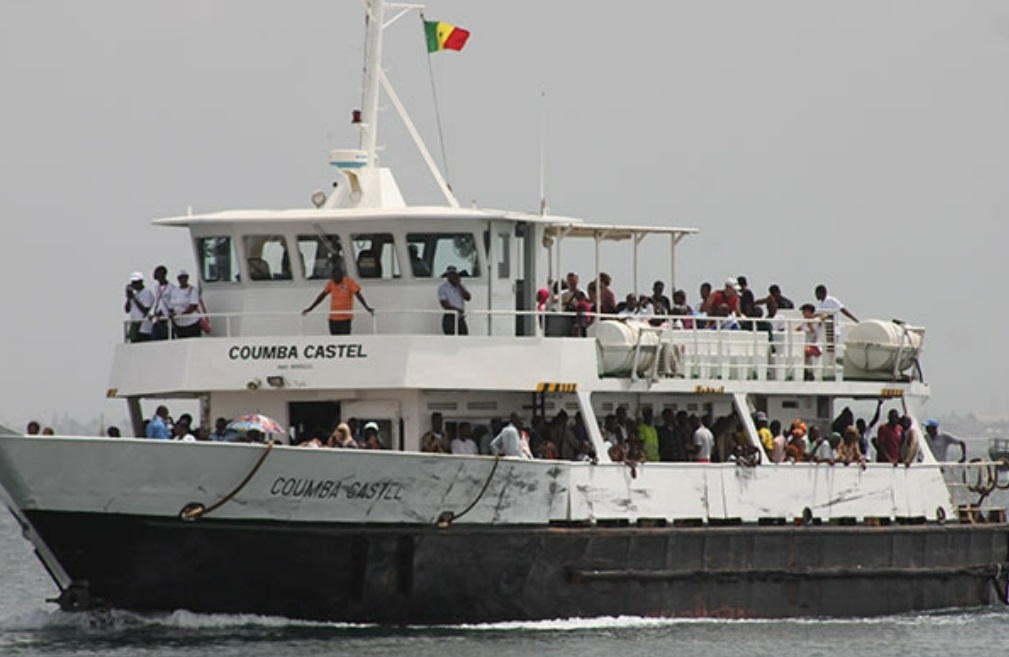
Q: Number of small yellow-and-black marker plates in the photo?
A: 4